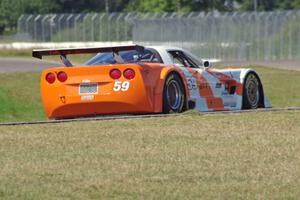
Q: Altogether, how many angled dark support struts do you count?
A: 2